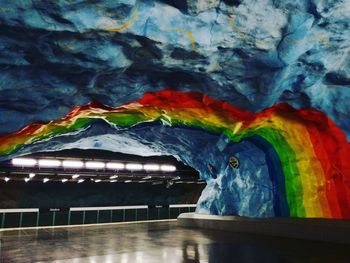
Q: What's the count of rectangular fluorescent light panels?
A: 8